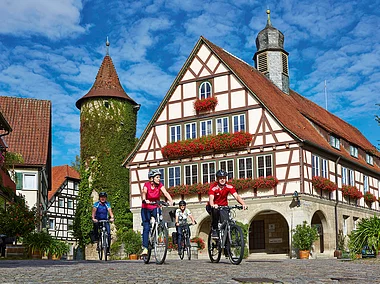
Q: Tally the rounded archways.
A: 3